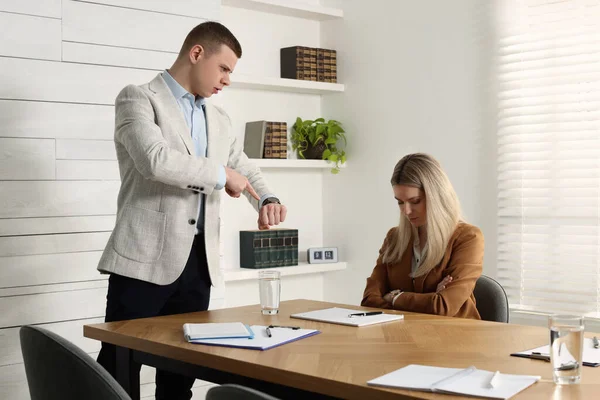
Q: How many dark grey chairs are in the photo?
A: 3